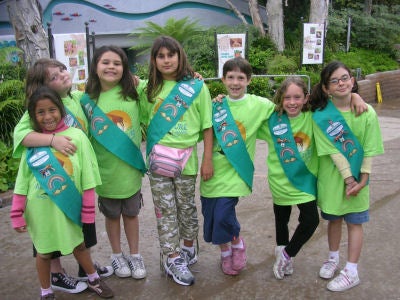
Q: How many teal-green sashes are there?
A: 7